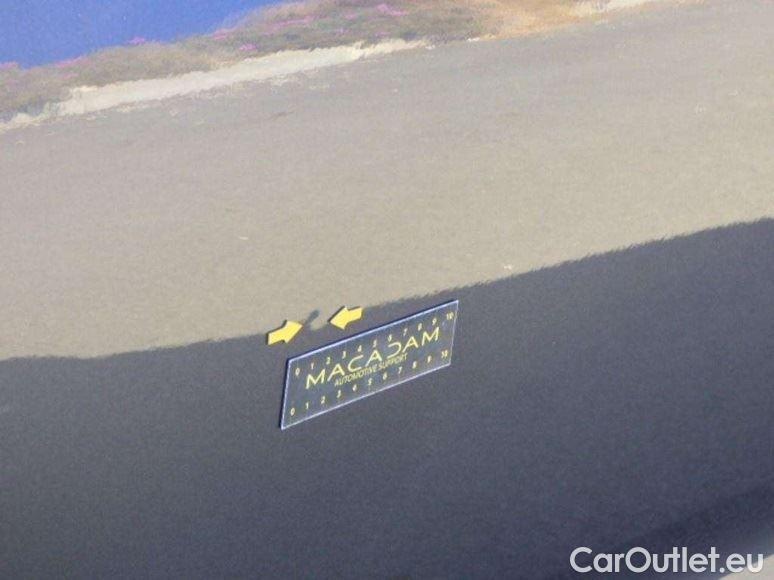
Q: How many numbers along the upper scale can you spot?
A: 11